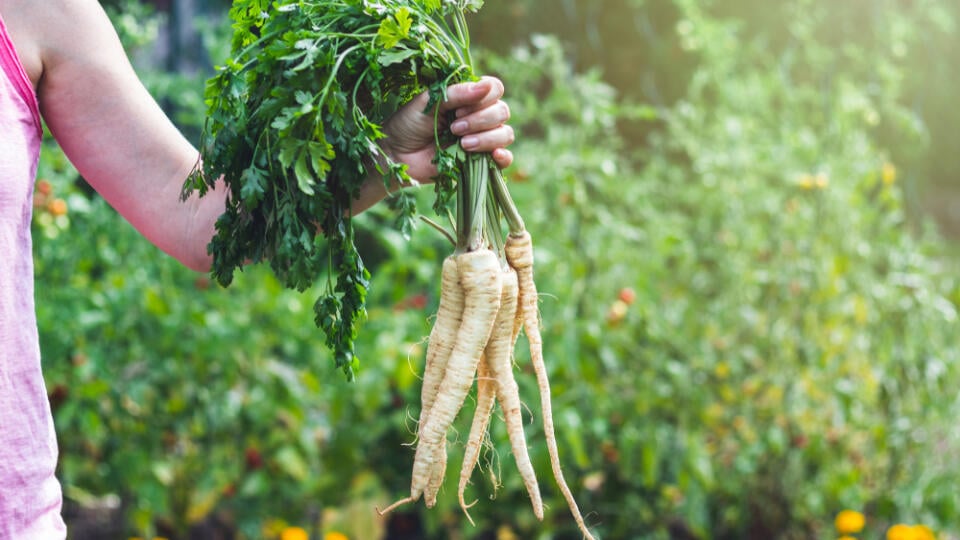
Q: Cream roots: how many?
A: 5